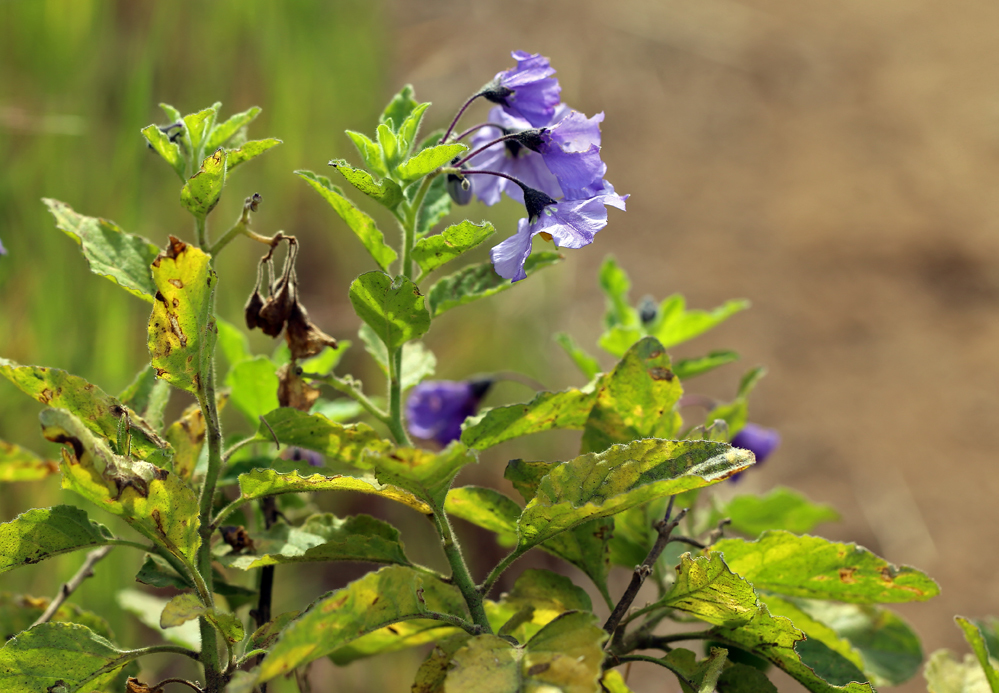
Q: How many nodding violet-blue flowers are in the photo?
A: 6